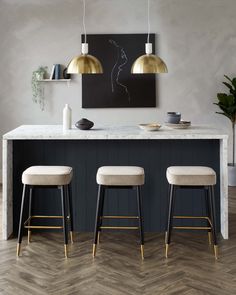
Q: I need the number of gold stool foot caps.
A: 11